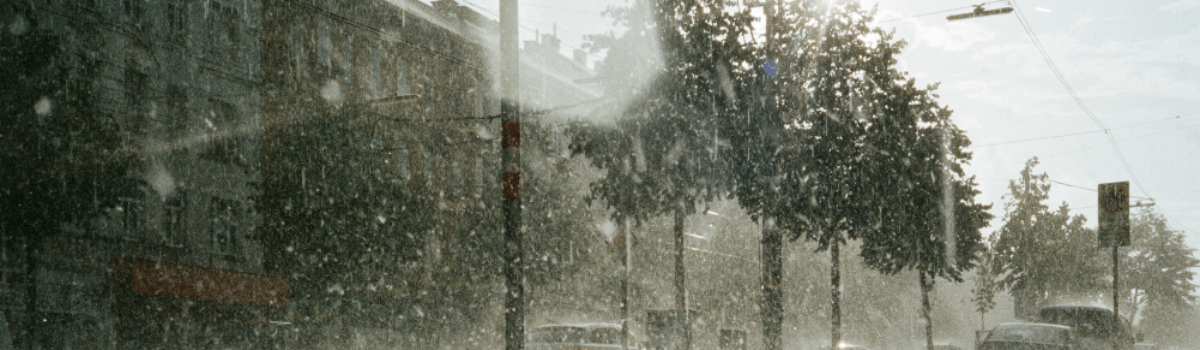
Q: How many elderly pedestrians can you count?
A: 0